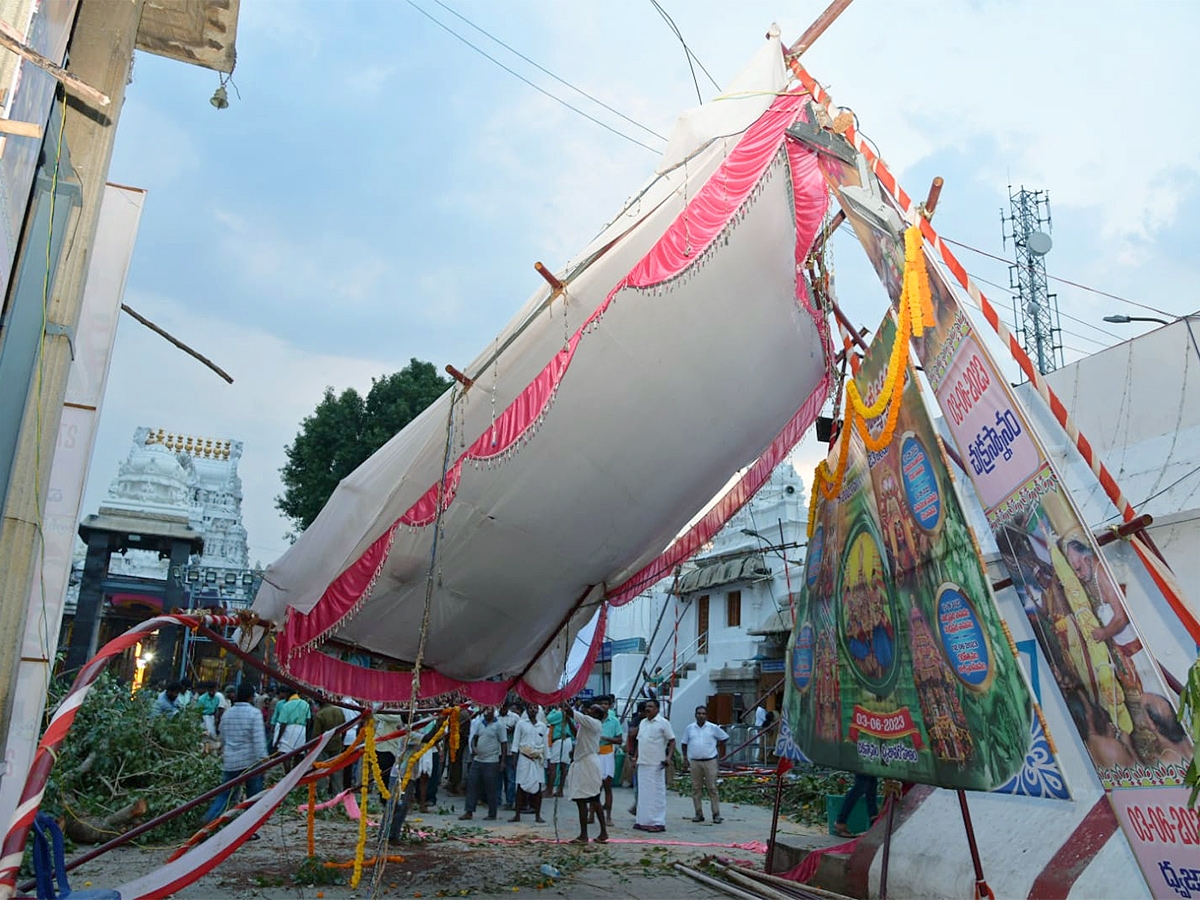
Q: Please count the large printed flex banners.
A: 2